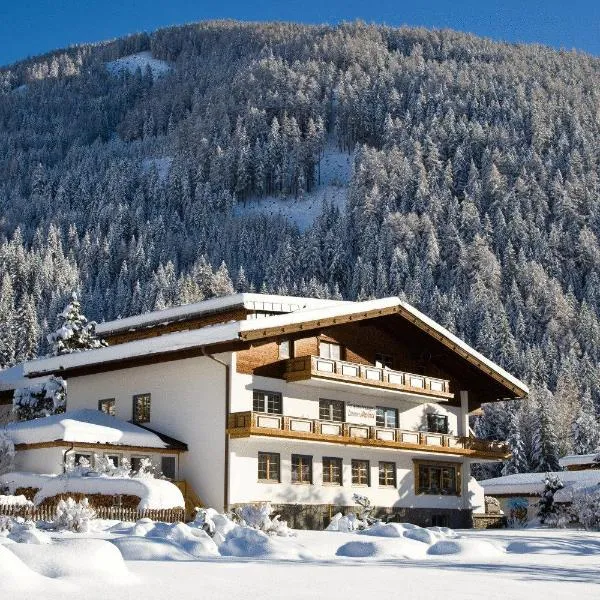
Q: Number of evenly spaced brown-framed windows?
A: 5